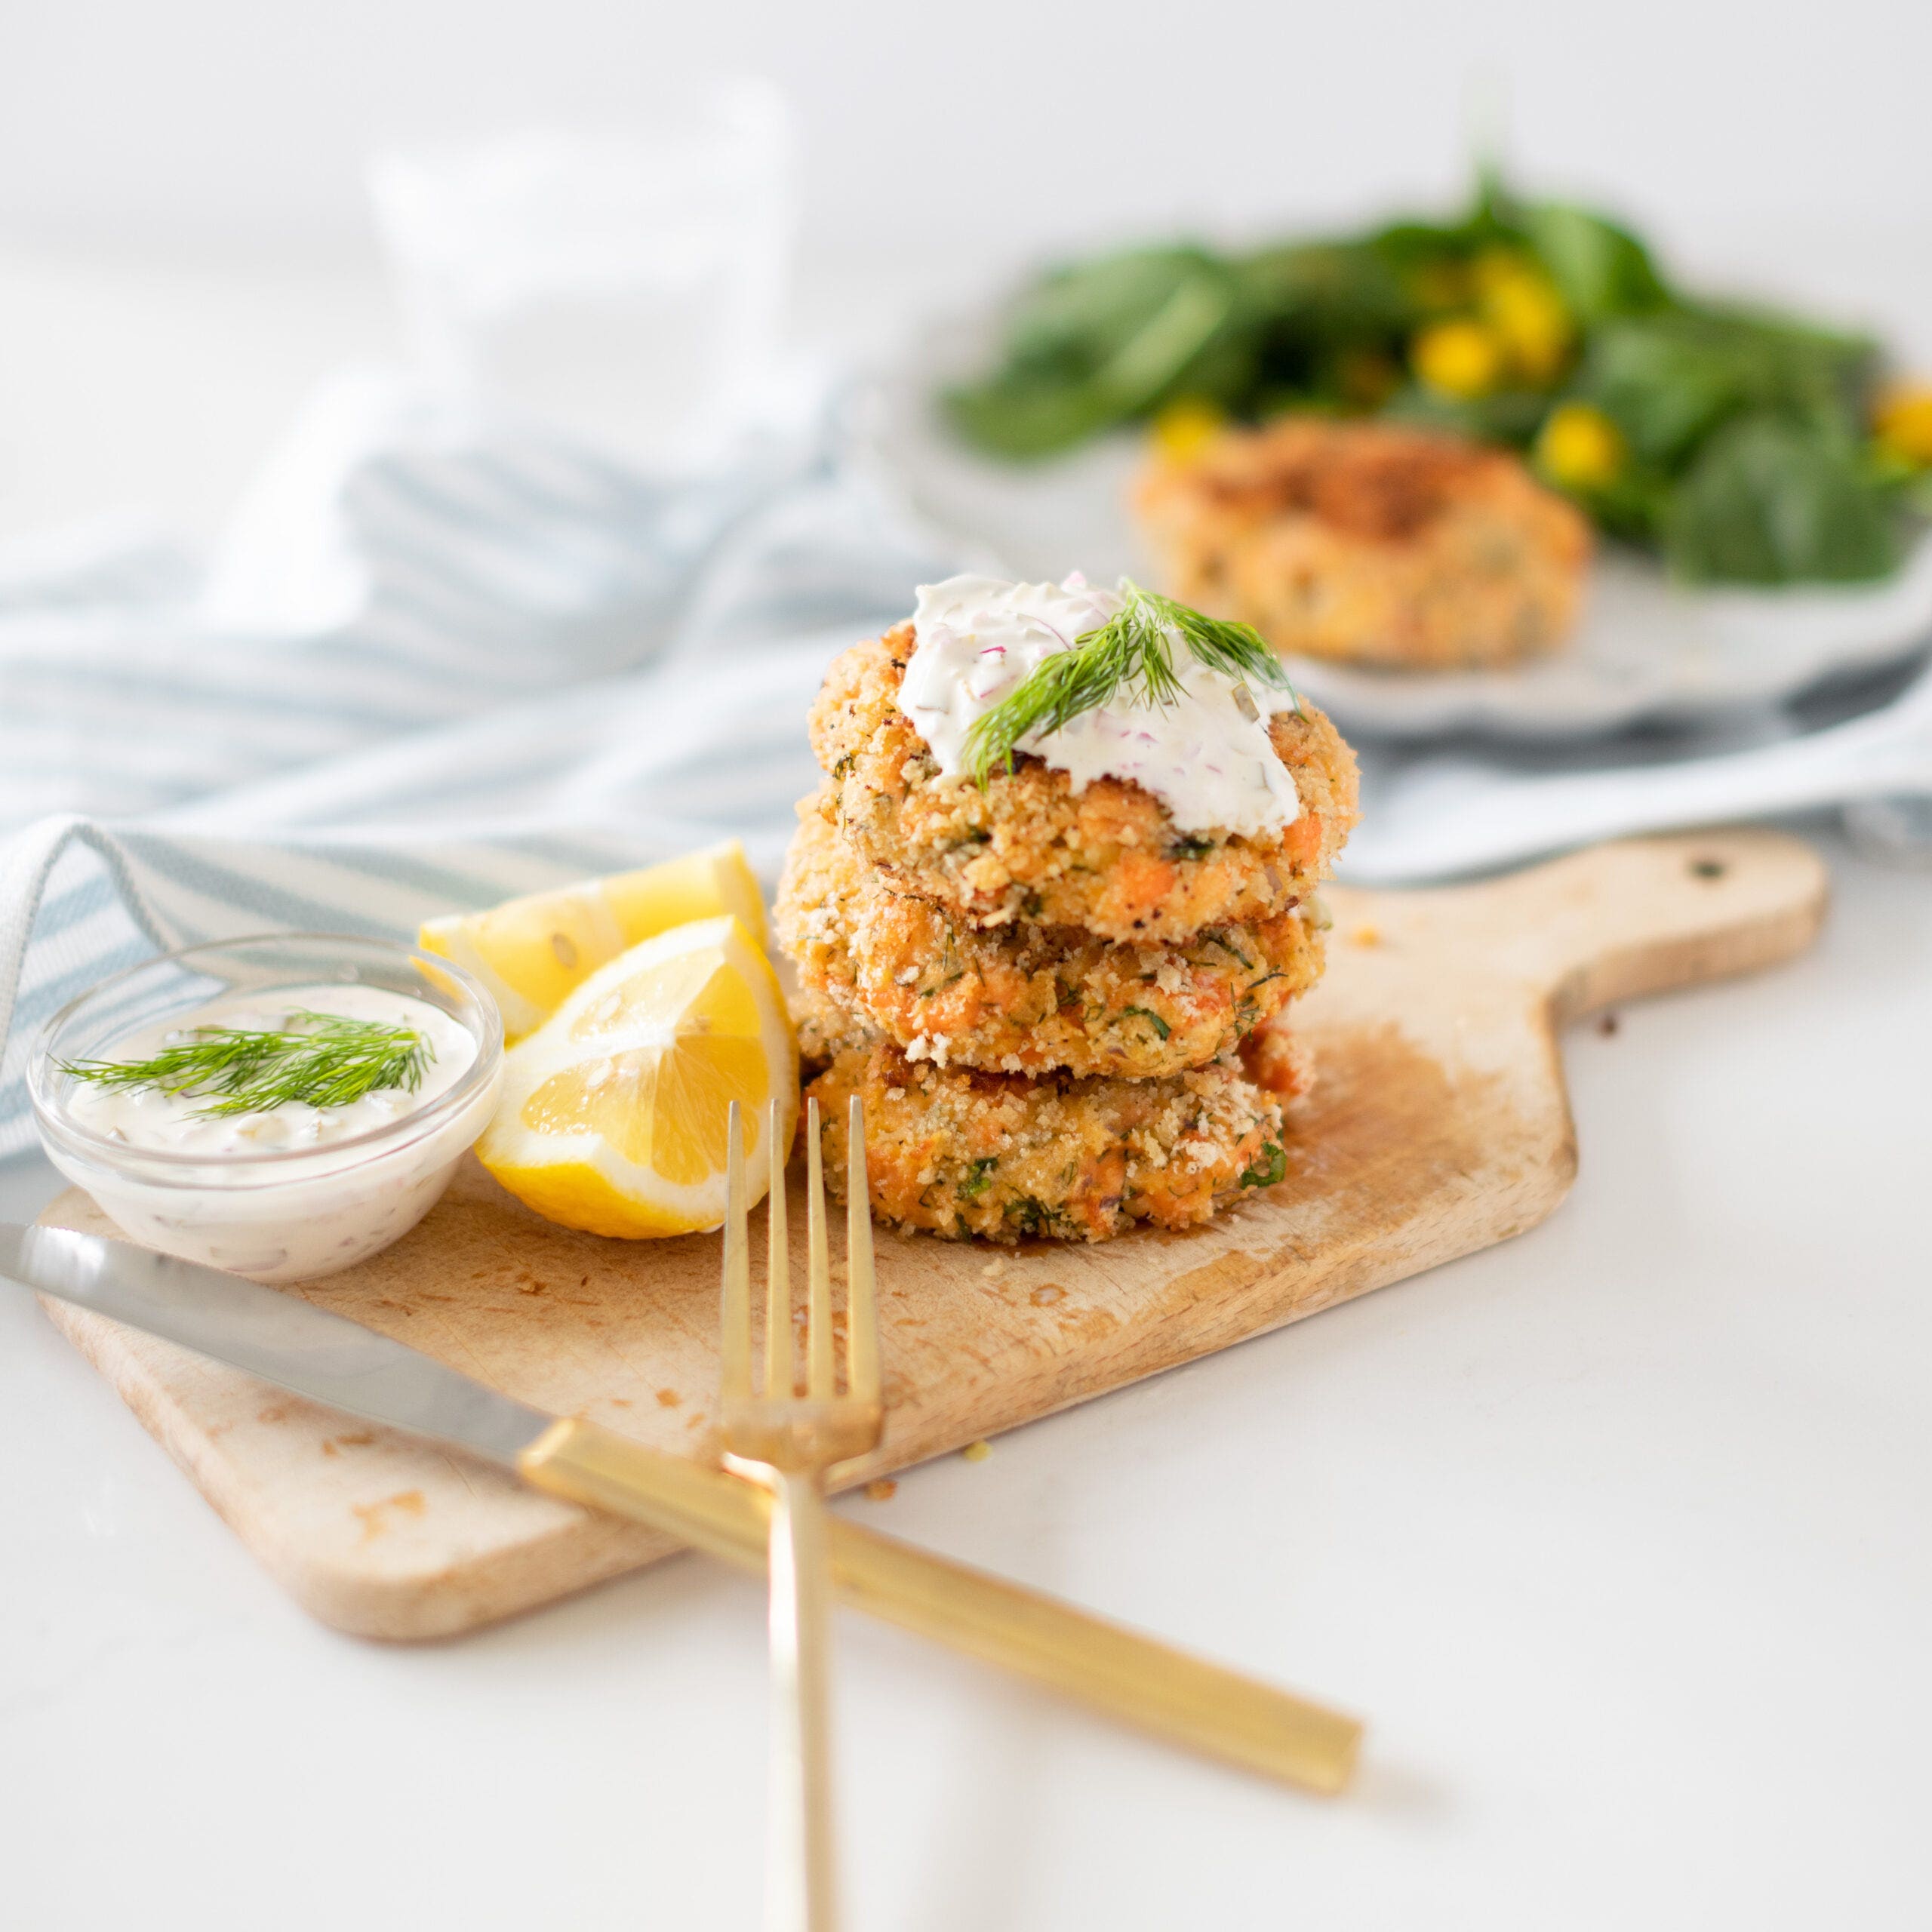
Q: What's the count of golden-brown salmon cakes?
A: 4